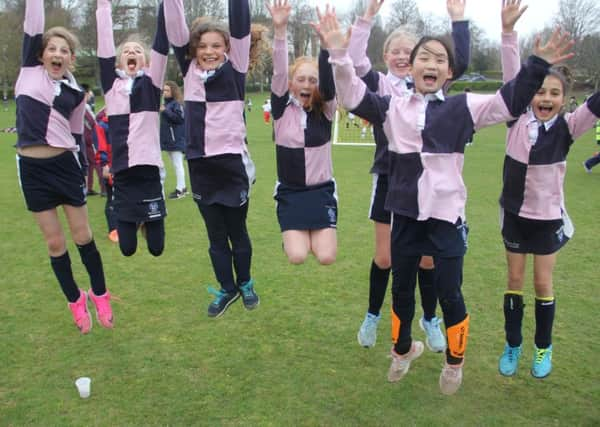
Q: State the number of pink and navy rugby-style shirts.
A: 7